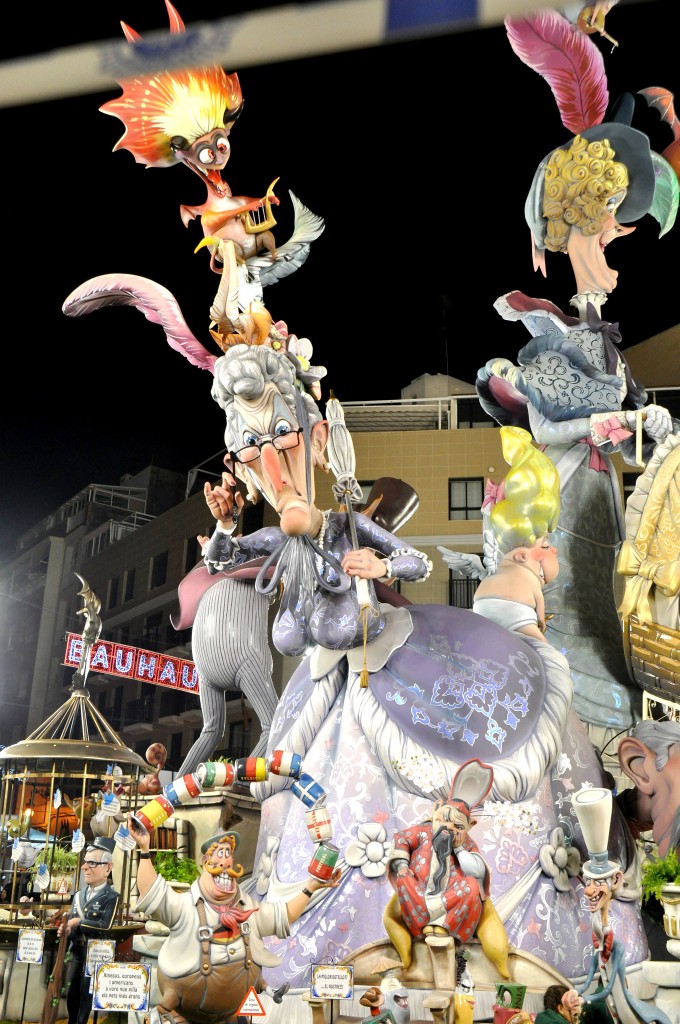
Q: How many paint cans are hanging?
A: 8